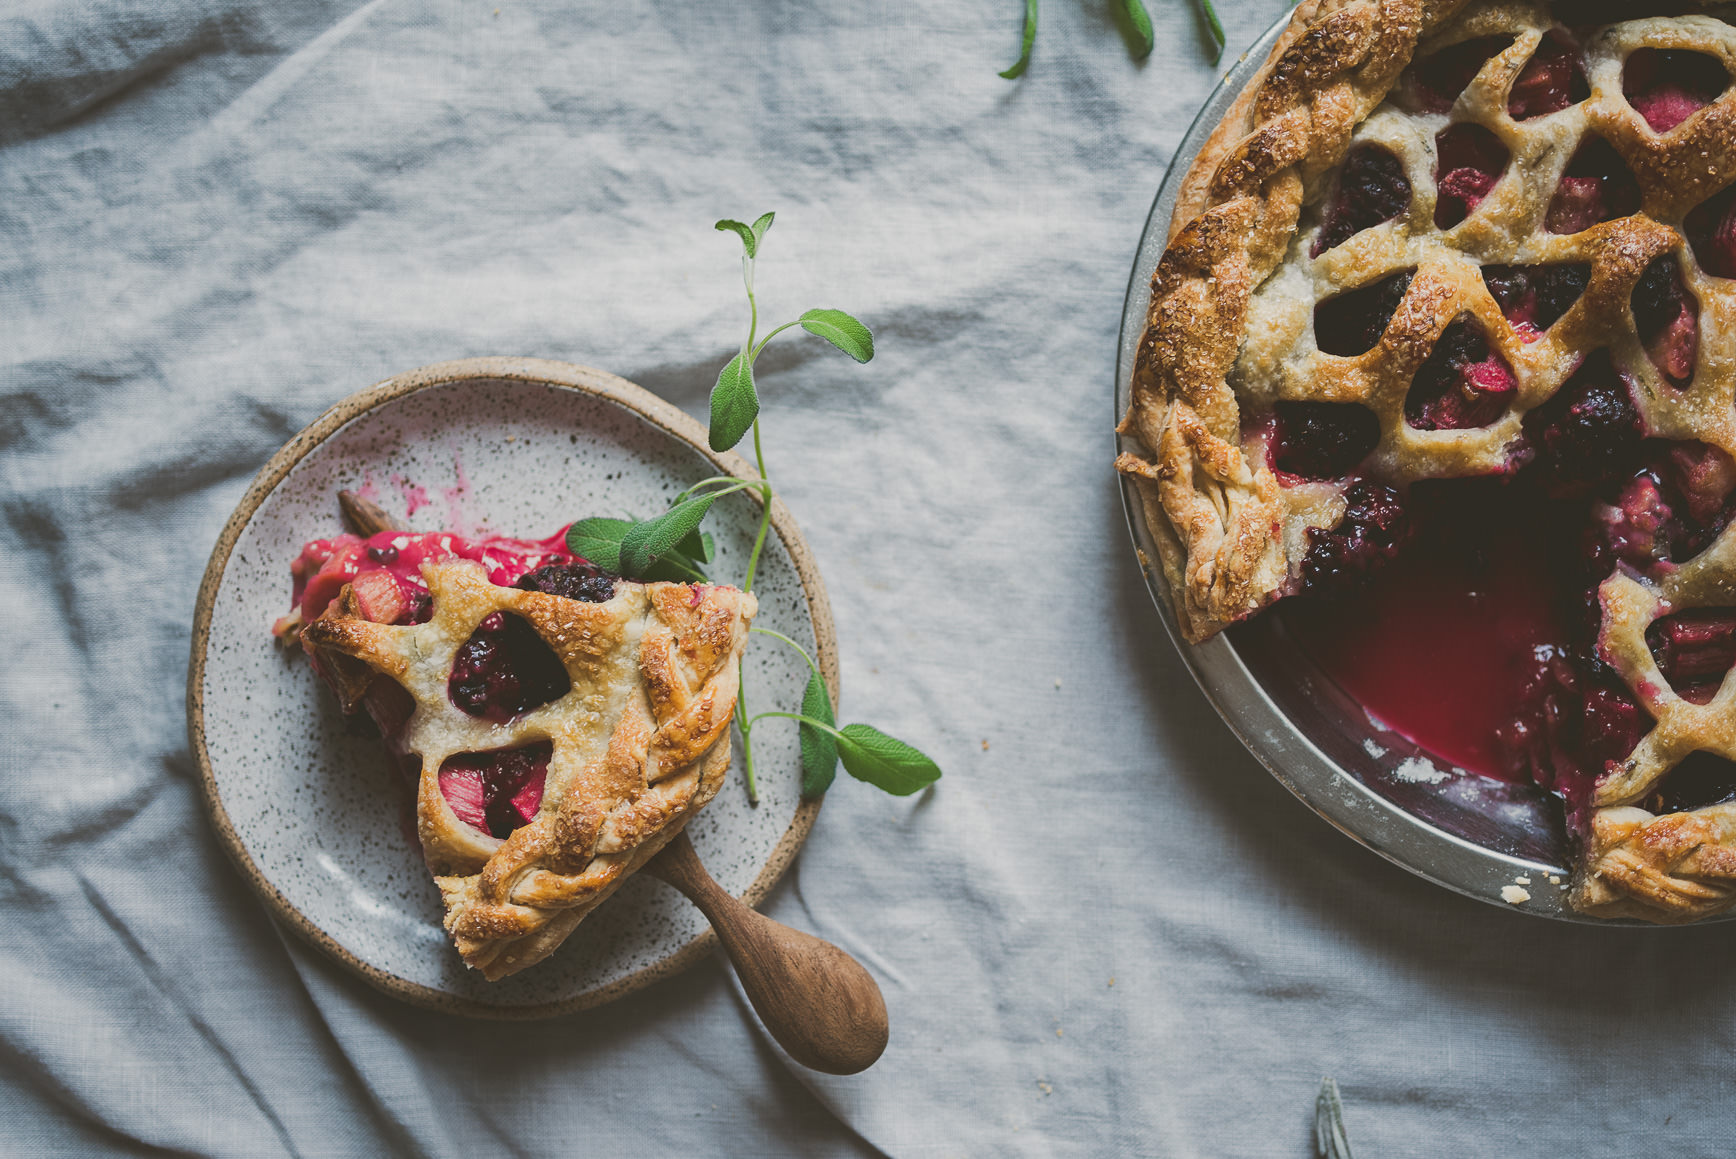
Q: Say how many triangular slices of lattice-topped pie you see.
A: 1